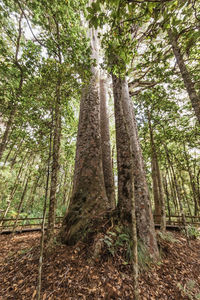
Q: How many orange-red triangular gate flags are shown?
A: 0